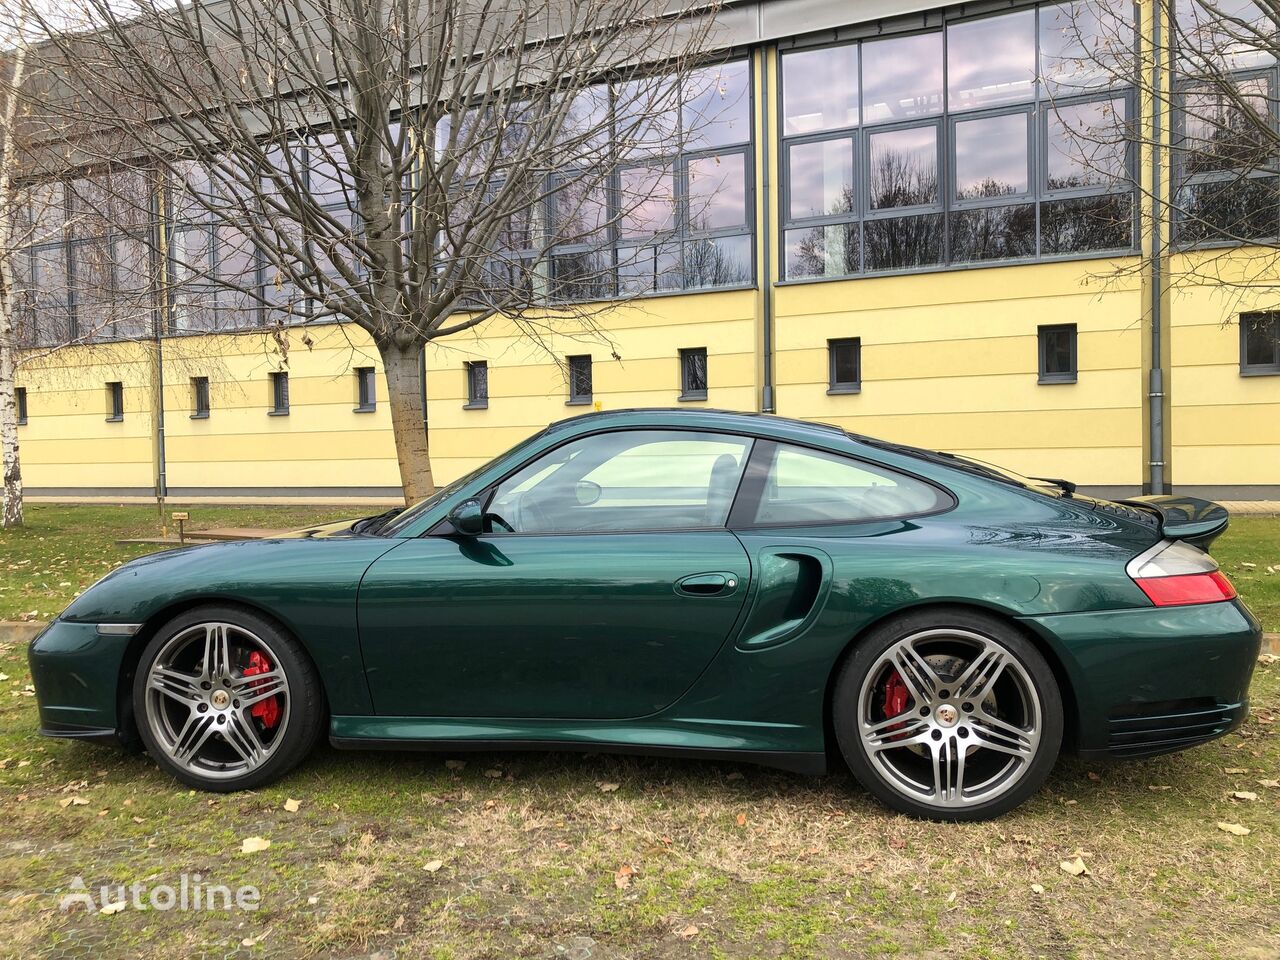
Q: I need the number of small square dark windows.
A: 11